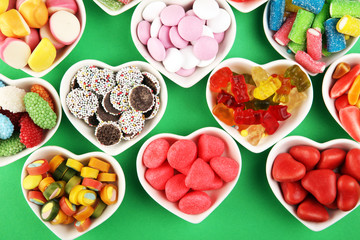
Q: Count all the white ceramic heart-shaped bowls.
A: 12